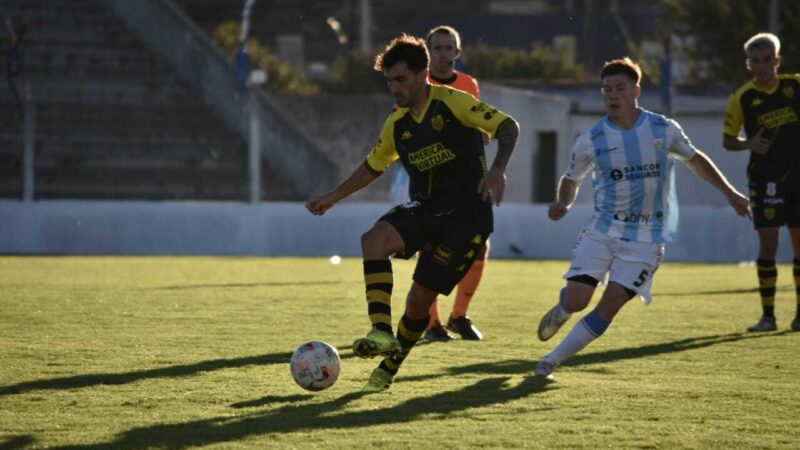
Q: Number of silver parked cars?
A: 0